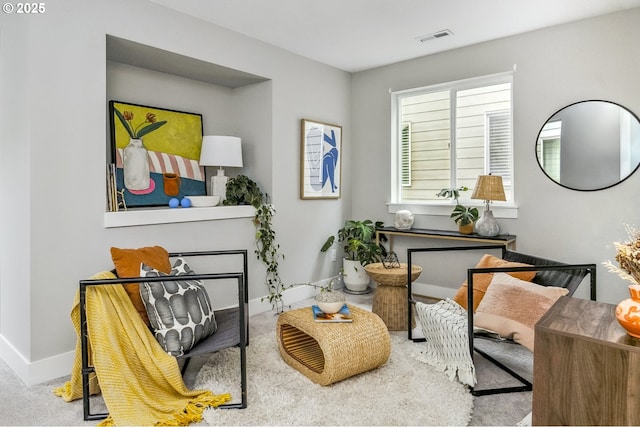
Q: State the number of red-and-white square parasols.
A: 0